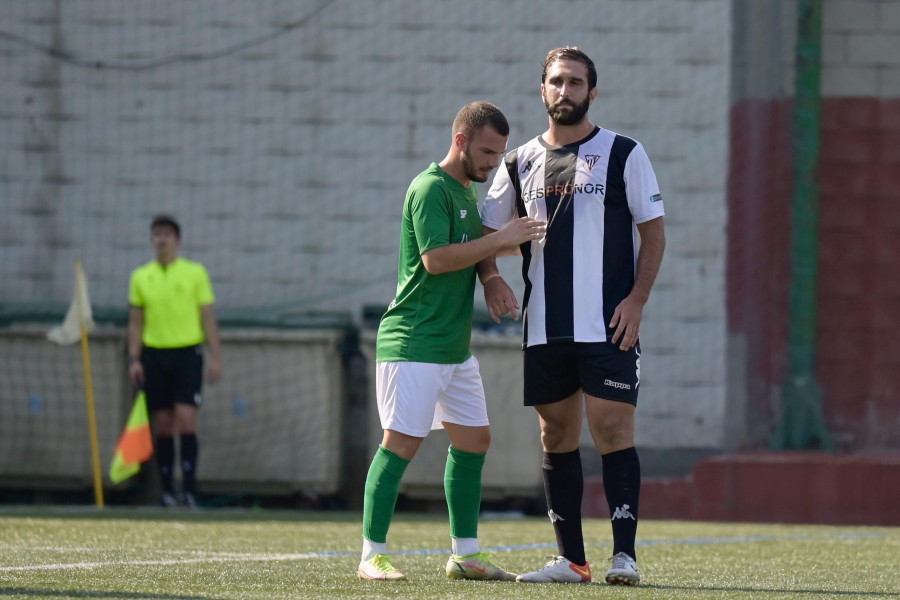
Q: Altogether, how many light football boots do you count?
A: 4